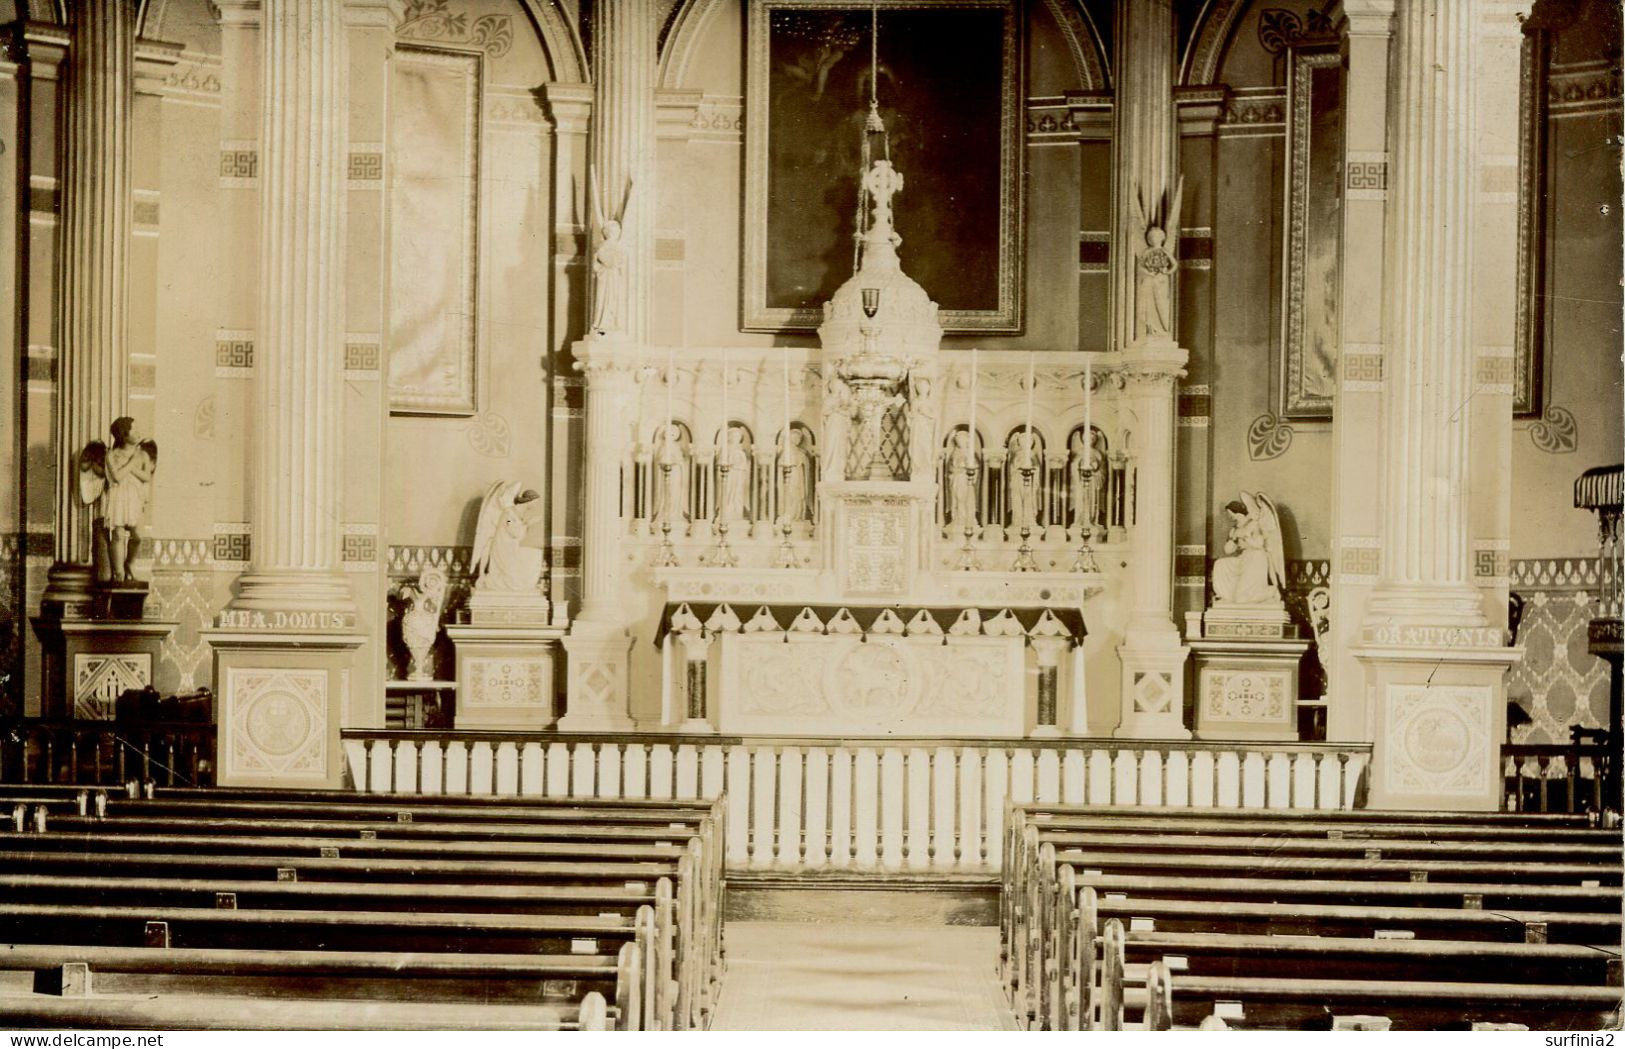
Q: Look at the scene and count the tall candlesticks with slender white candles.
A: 6